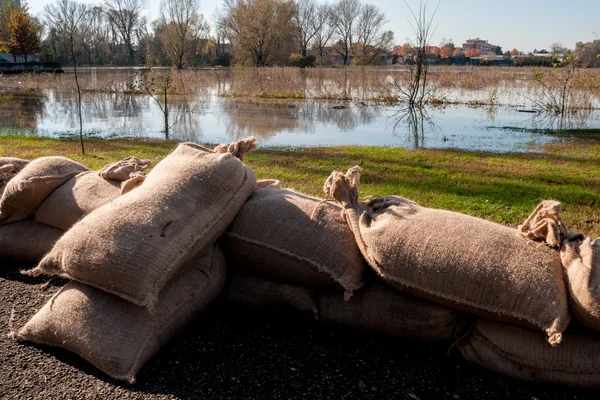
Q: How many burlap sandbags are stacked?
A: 12